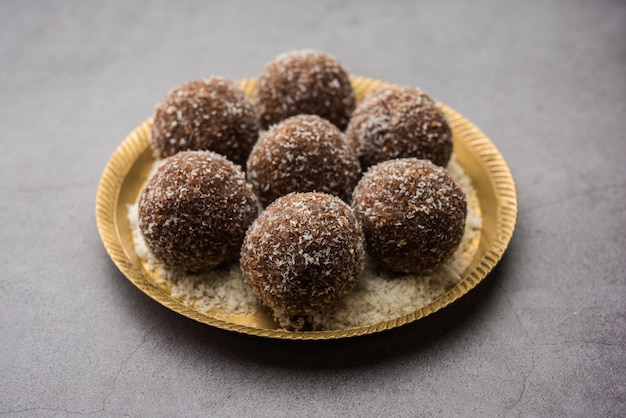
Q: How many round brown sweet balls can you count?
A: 7